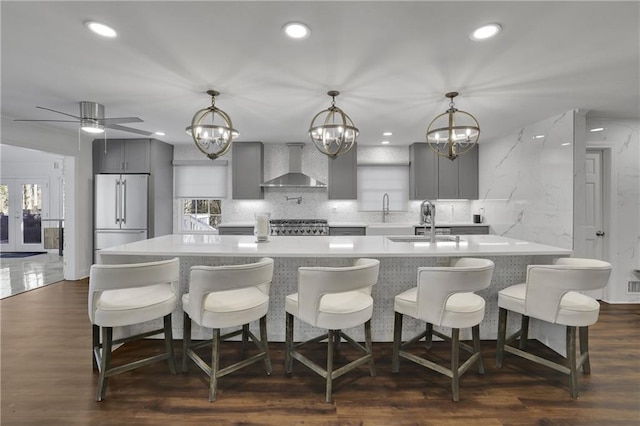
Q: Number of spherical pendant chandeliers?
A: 3